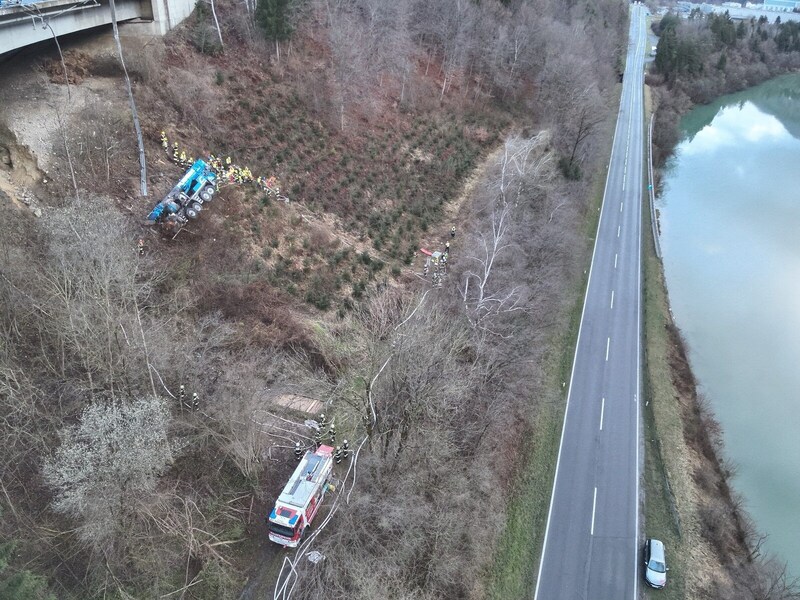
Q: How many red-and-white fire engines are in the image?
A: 1